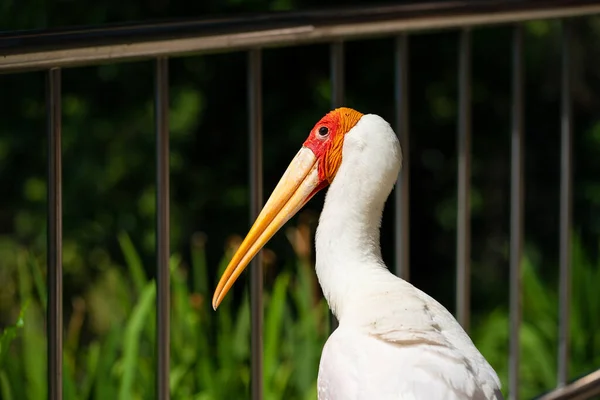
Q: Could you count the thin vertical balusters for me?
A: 8